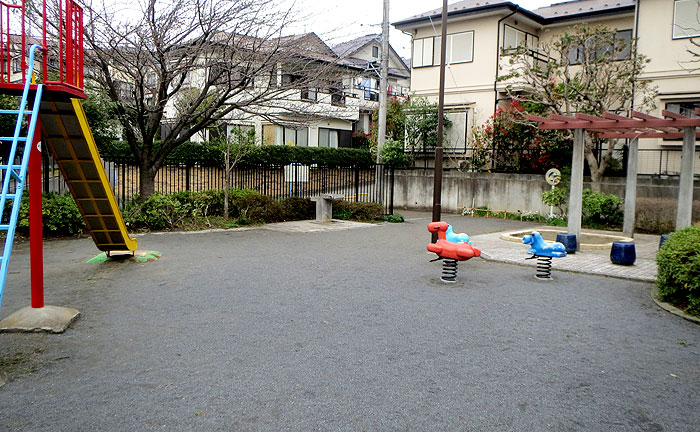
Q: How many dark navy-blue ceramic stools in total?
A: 3